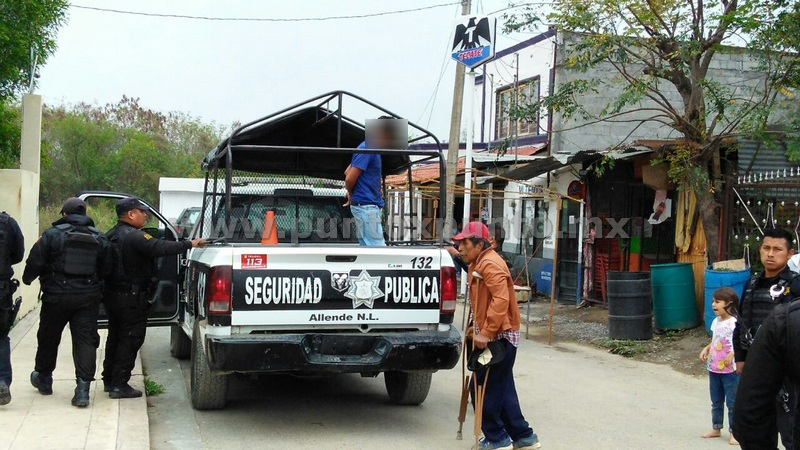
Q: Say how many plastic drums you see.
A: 3